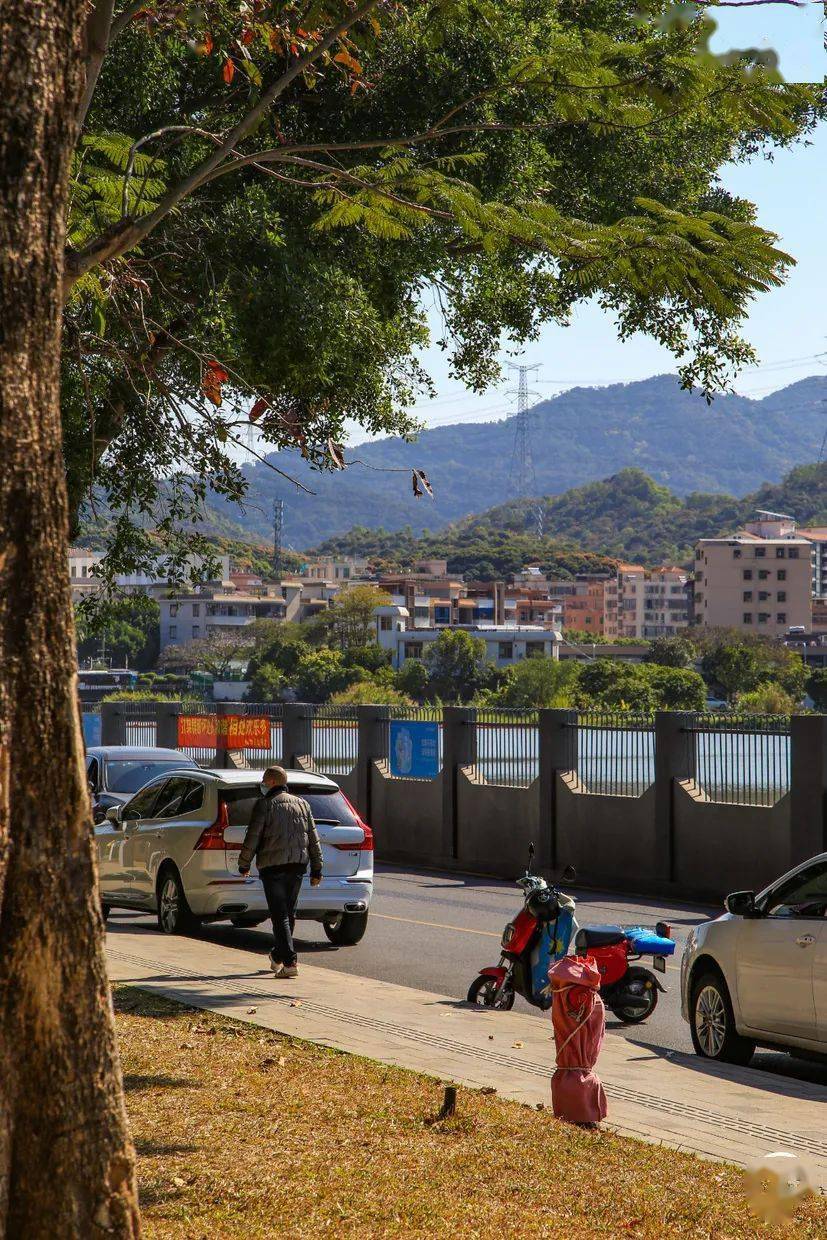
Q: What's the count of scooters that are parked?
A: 1